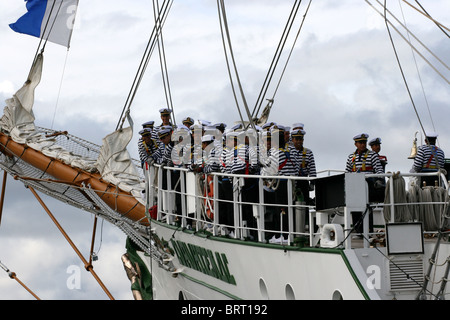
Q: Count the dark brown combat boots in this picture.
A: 0